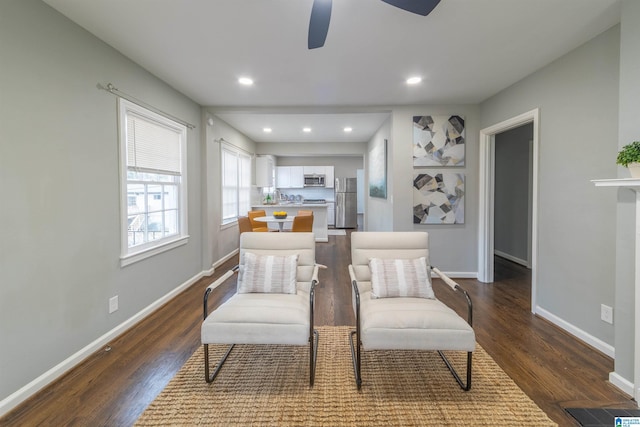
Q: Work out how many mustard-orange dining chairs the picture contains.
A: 4